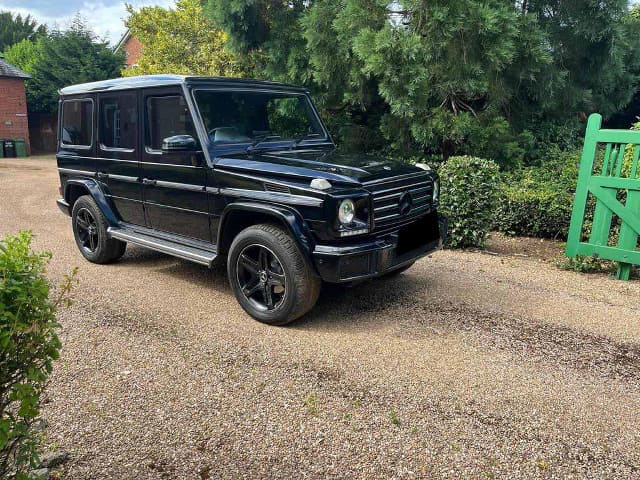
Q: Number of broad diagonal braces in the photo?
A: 1